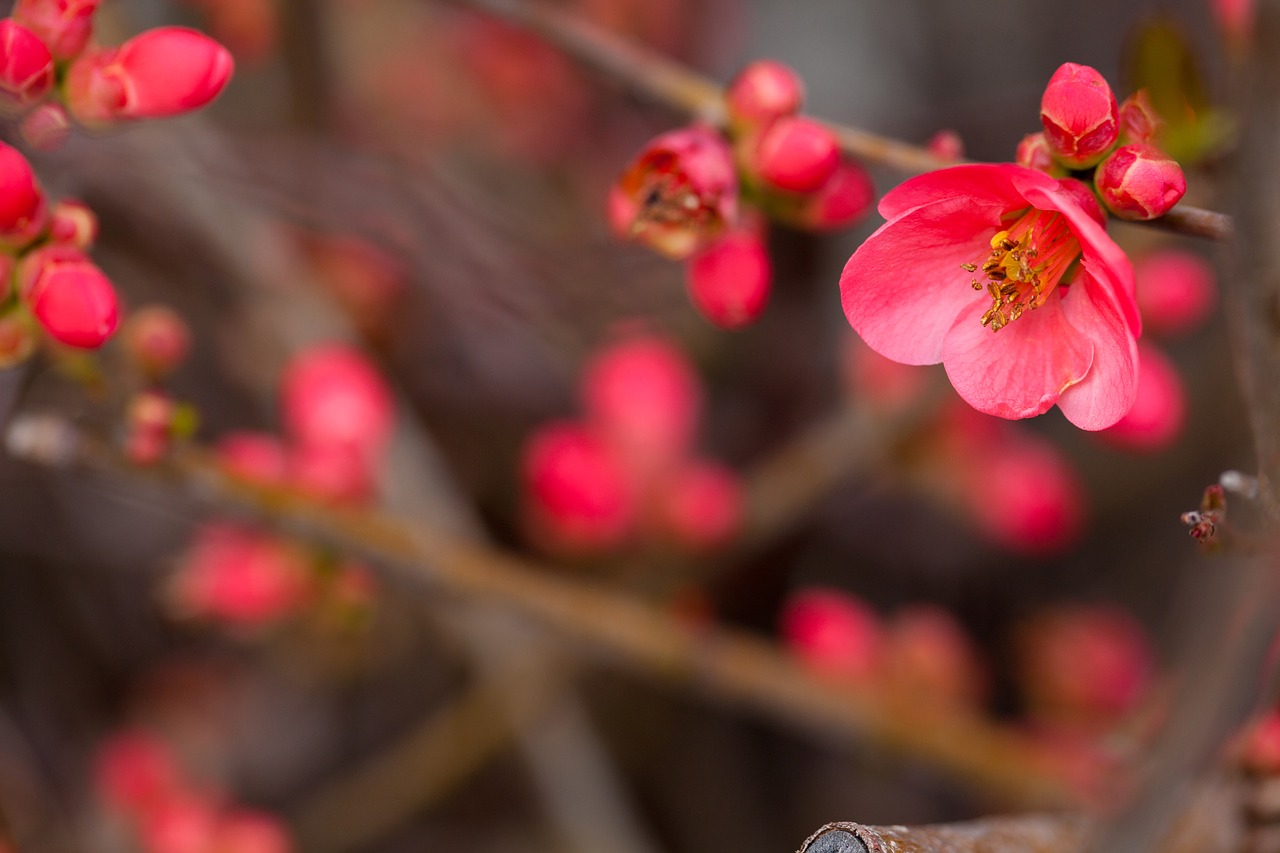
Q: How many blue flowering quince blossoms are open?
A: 0